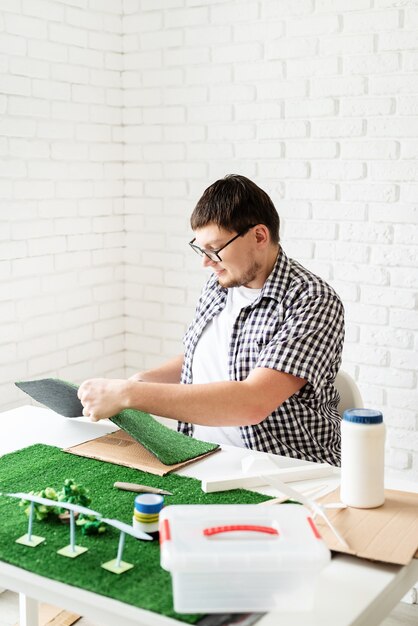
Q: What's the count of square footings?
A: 3